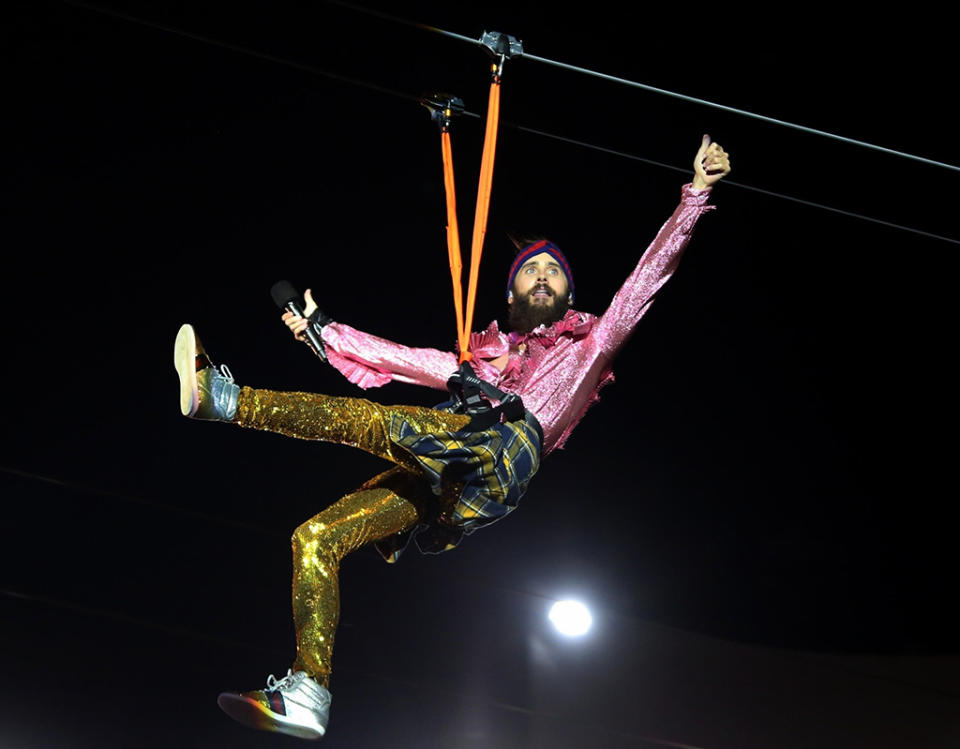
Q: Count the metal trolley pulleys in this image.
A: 2